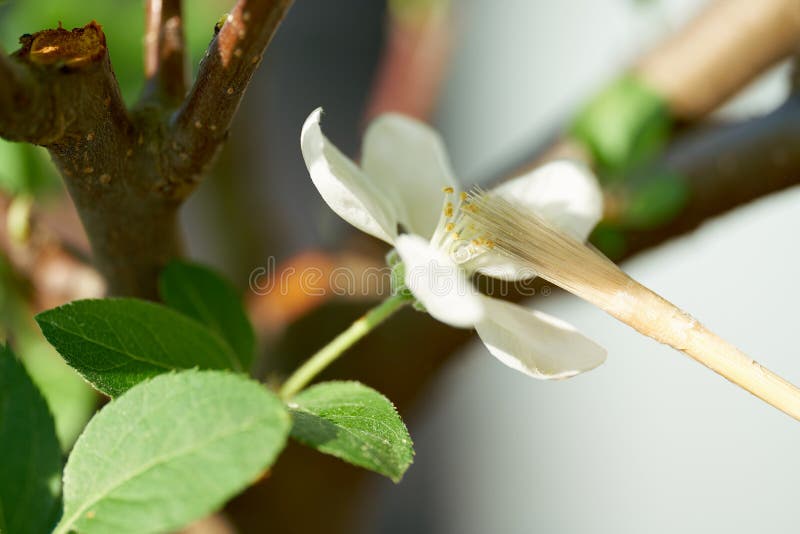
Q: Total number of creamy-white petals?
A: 5